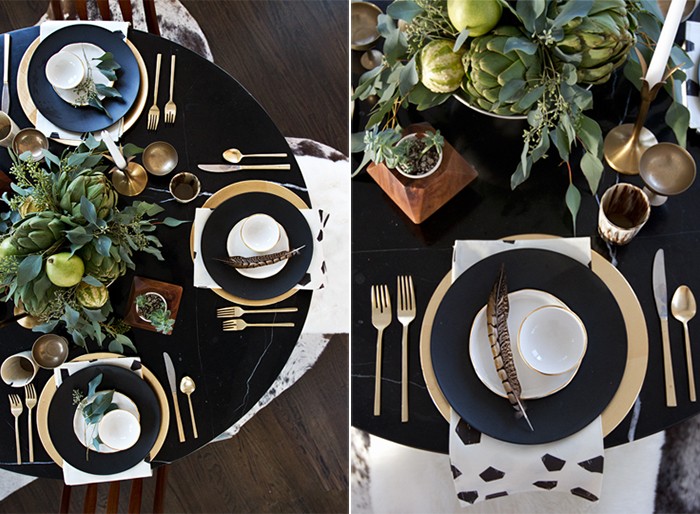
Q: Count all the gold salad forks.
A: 4